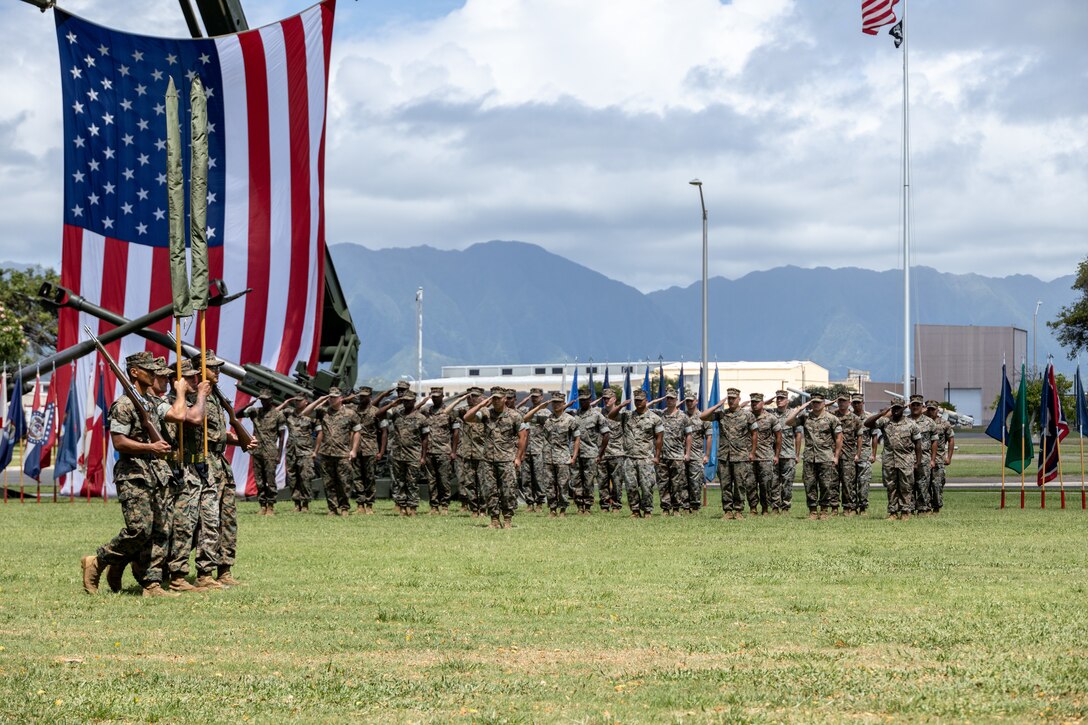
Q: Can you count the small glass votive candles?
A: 0